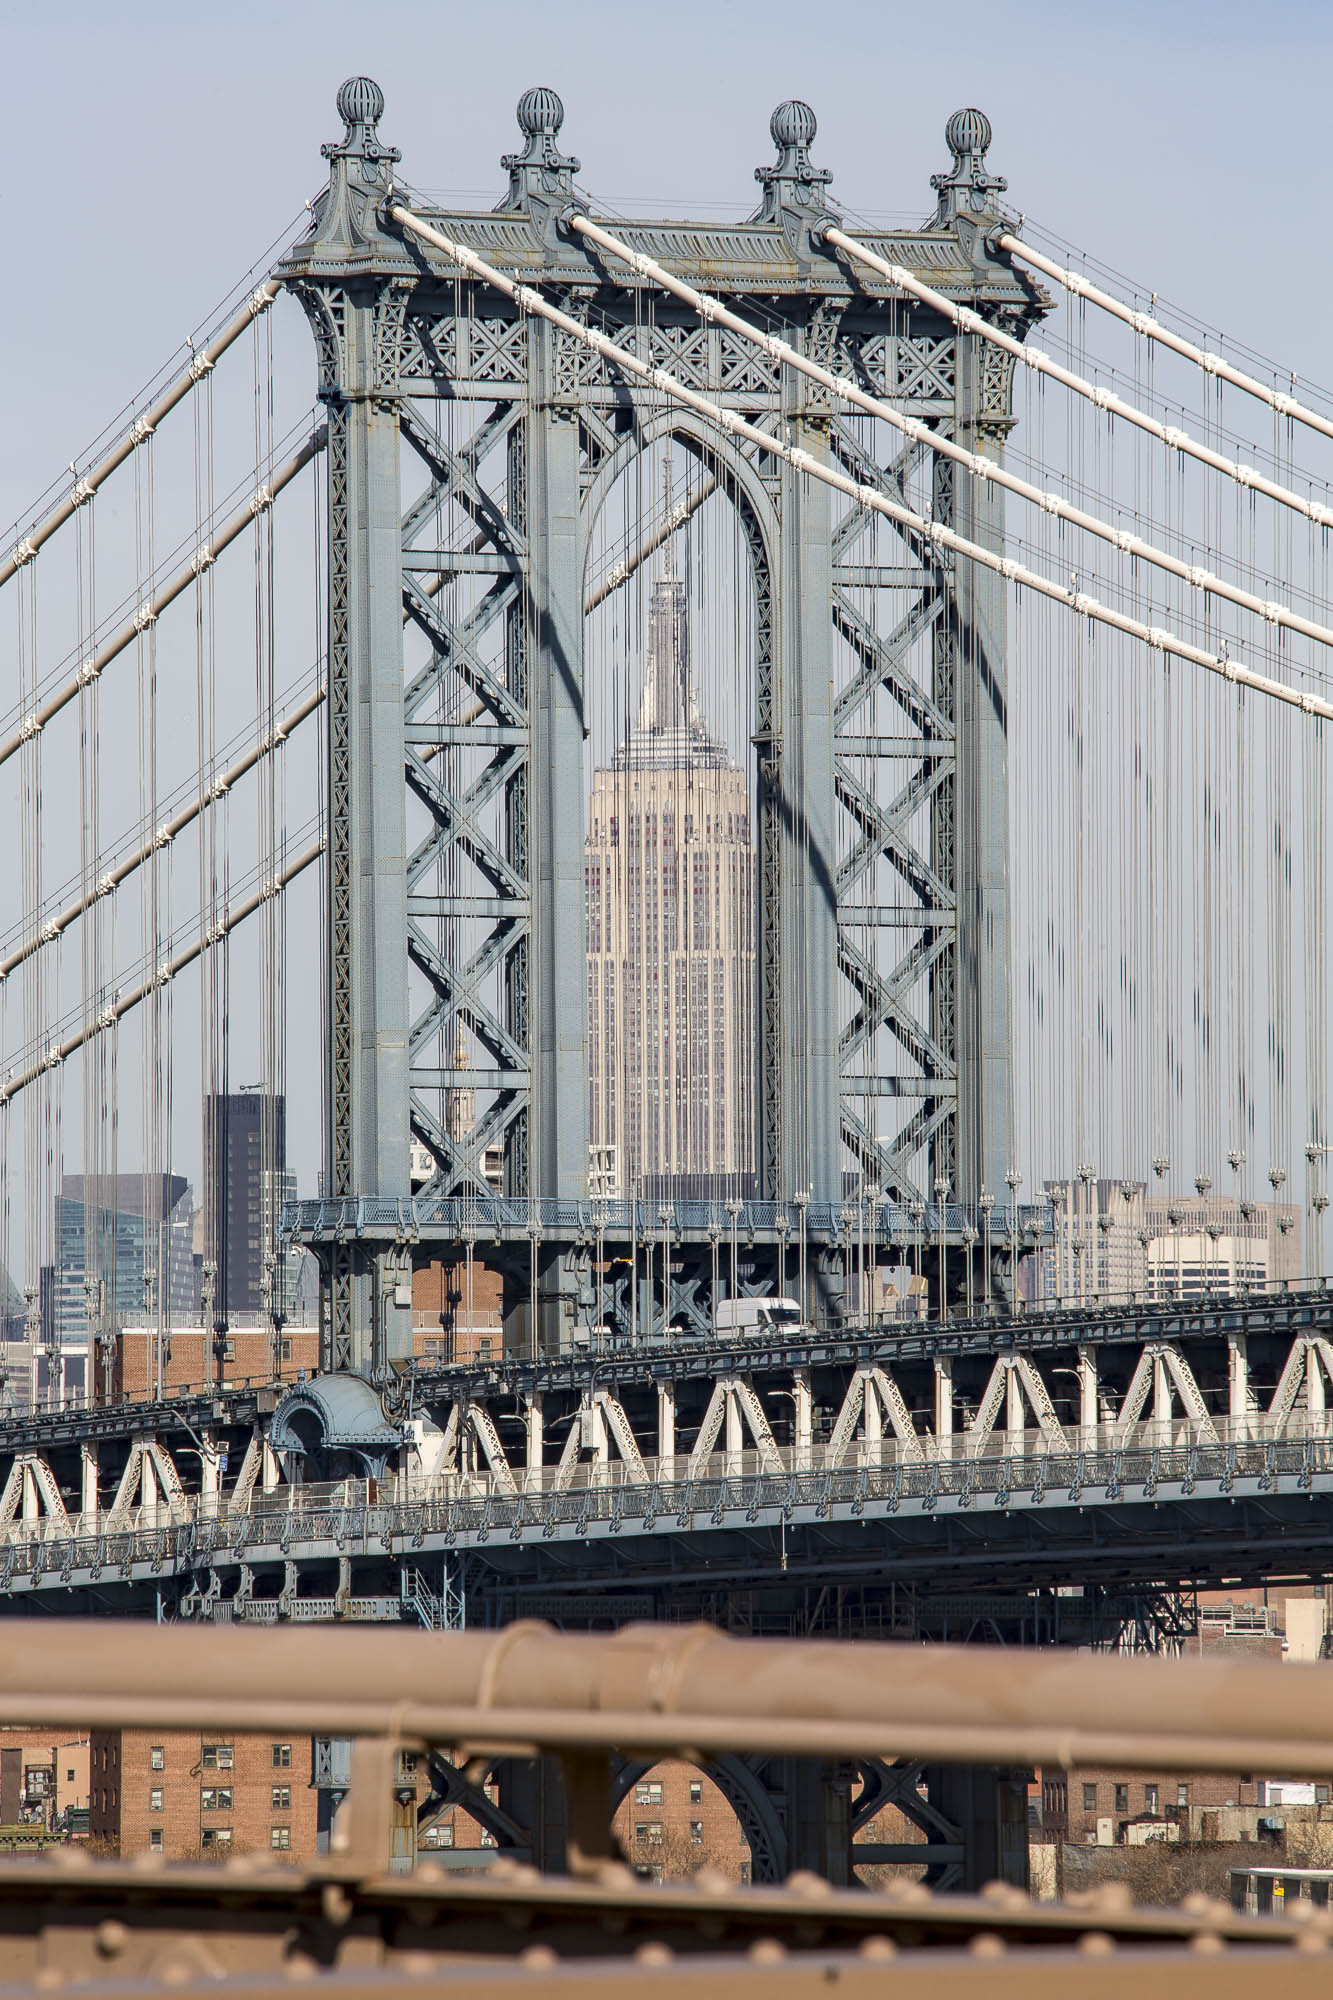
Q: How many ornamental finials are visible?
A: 4